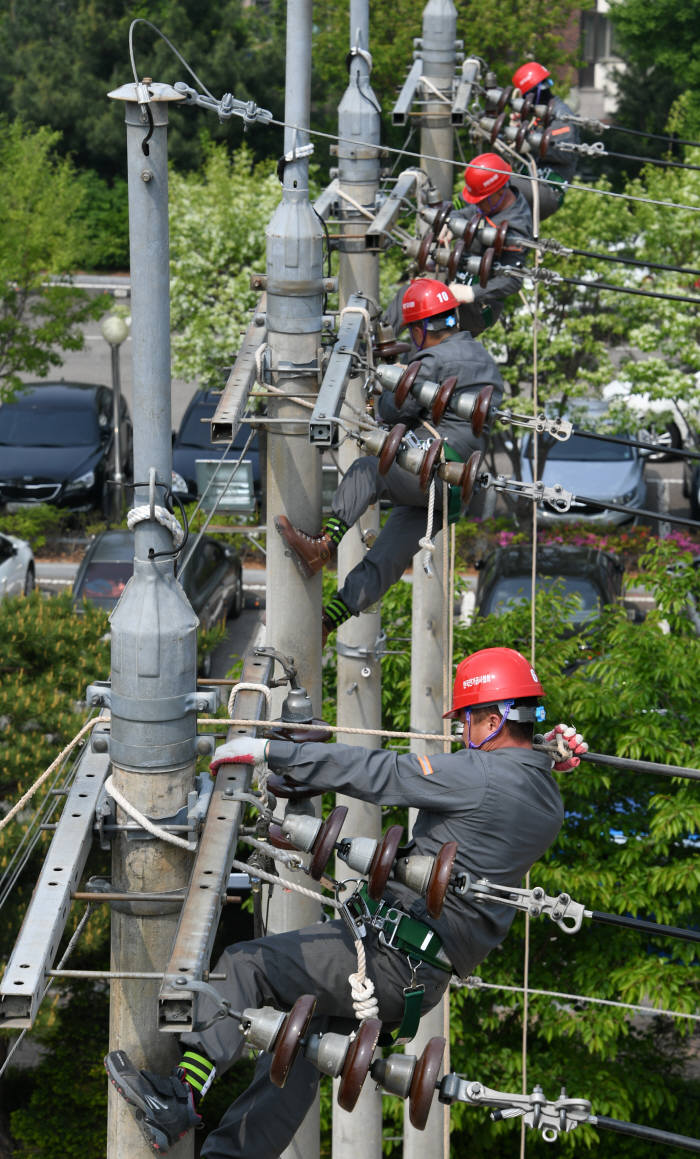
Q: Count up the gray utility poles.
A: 4